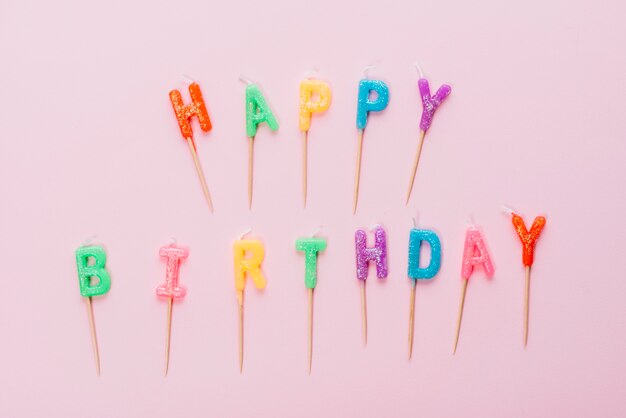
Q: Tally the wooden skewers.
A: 13